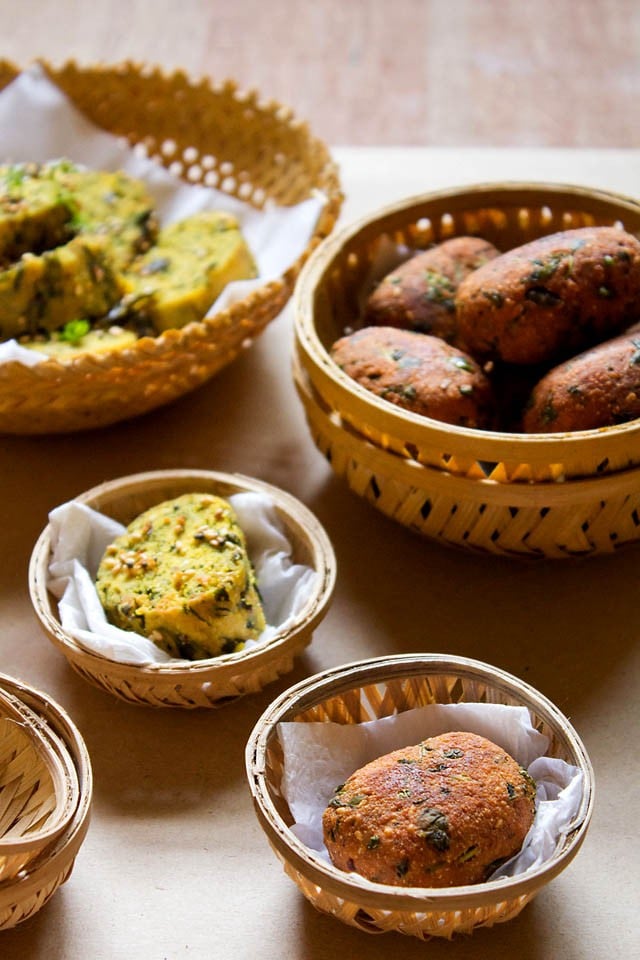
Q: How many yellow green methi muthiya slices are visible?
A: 6